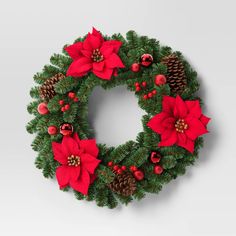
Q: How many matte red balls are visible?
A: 6